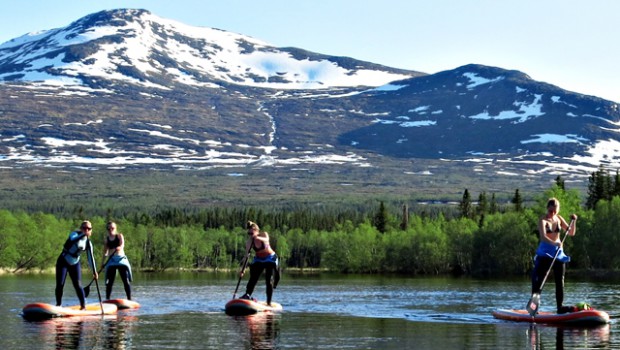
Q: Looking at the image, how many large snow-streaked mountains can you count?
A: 2